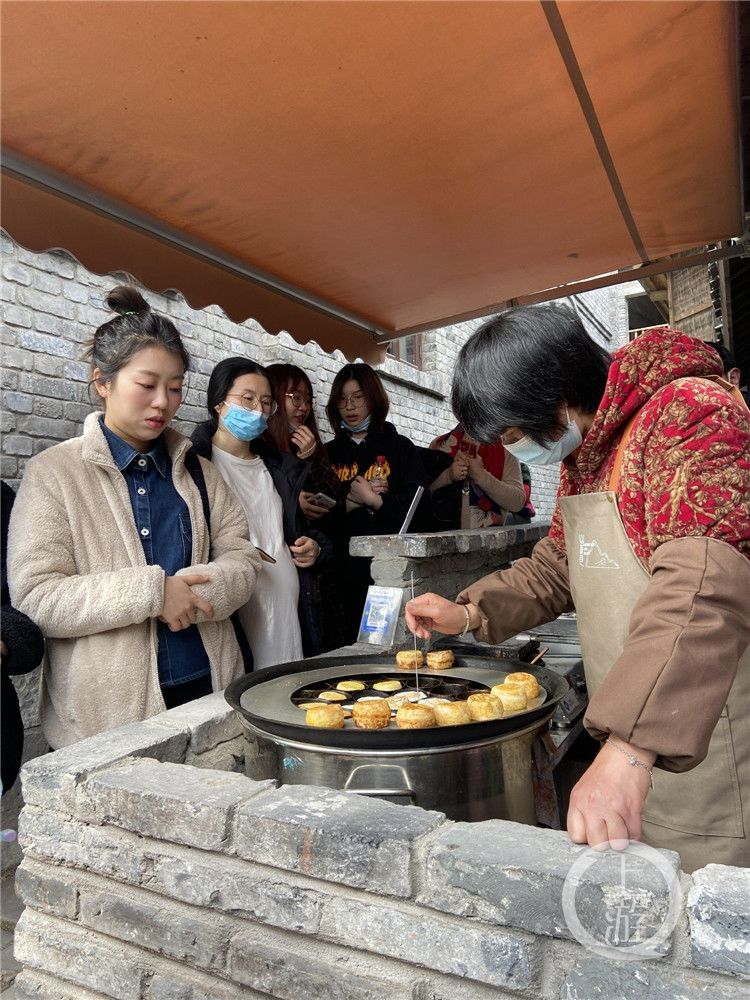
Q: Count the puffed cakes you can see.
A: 9